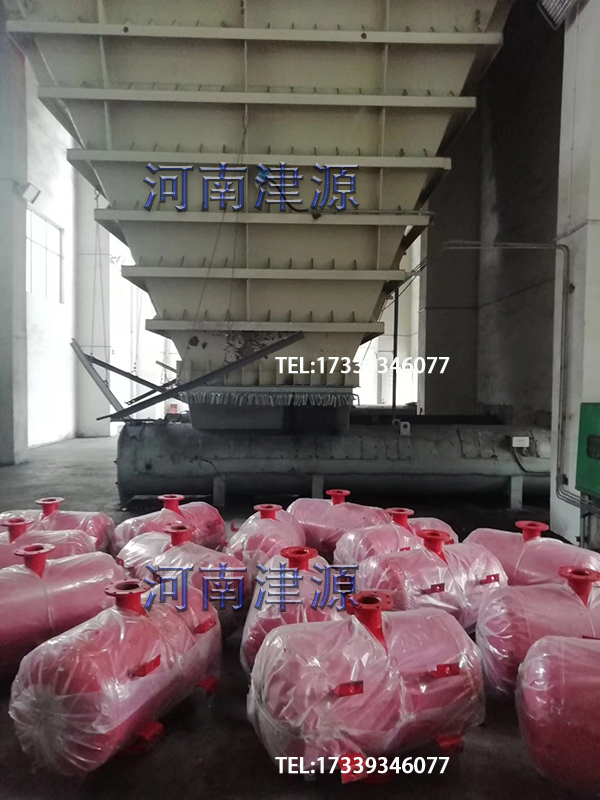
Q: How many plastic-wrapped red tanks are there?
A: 15